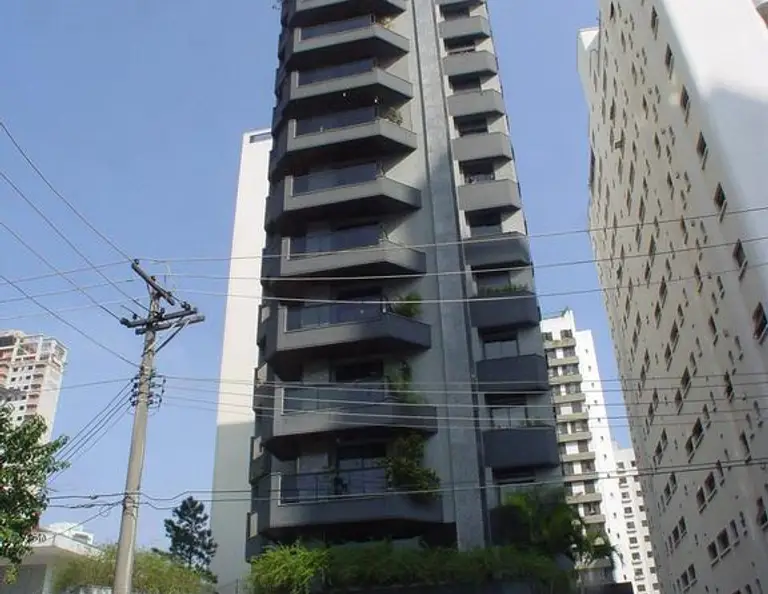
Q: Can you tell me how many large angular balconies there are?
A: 9